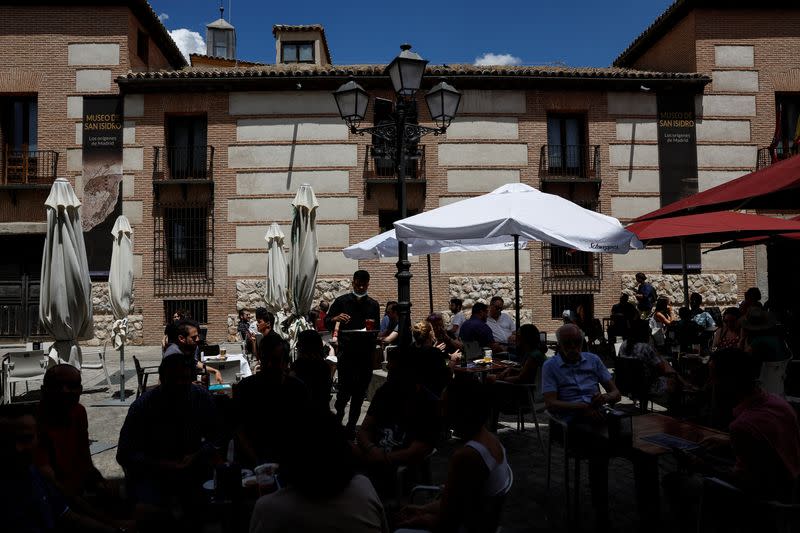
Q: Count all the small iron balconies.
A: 5